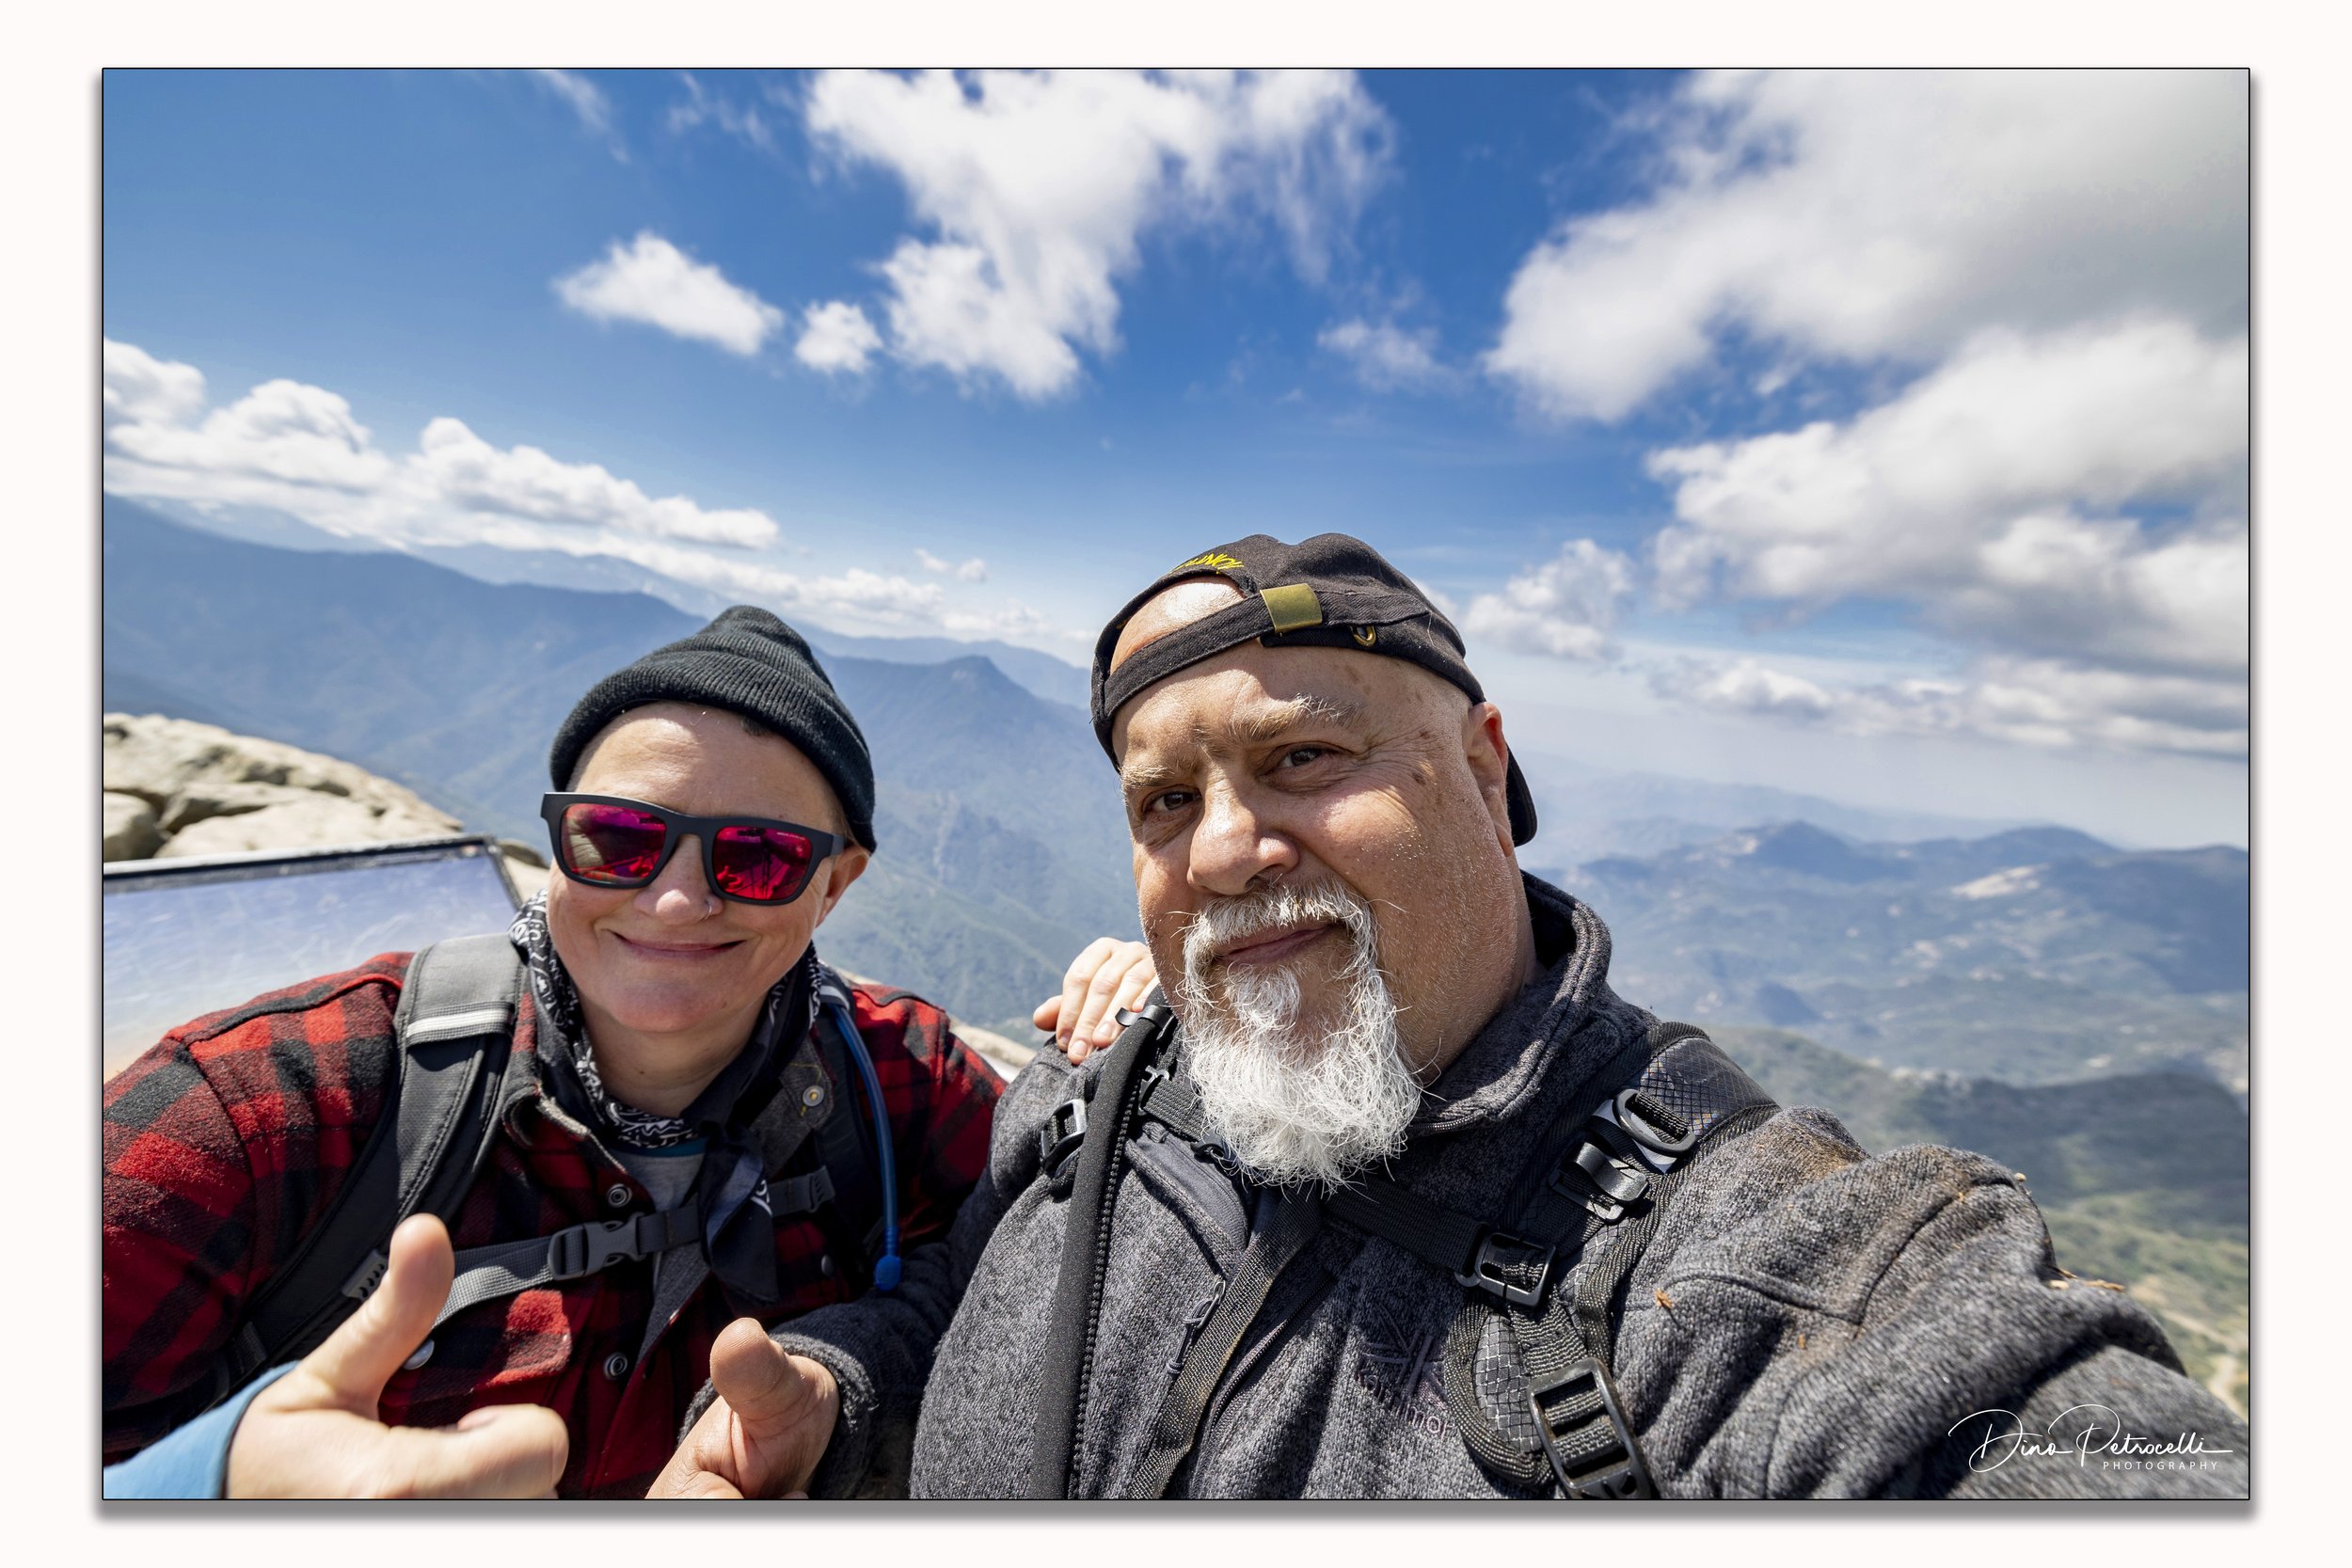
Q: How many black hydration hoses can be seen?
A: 1